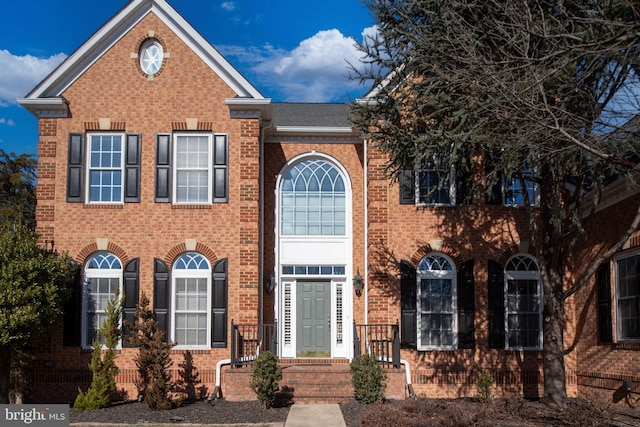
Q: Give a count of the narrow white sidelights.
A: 2